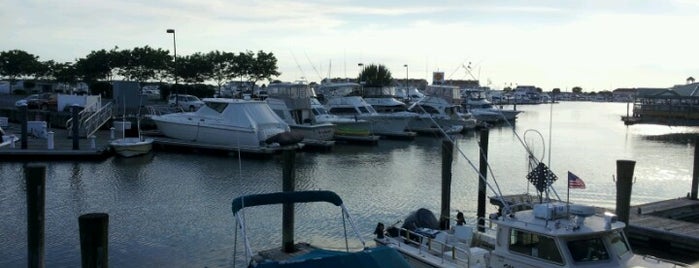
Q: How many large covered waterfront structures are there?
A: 1